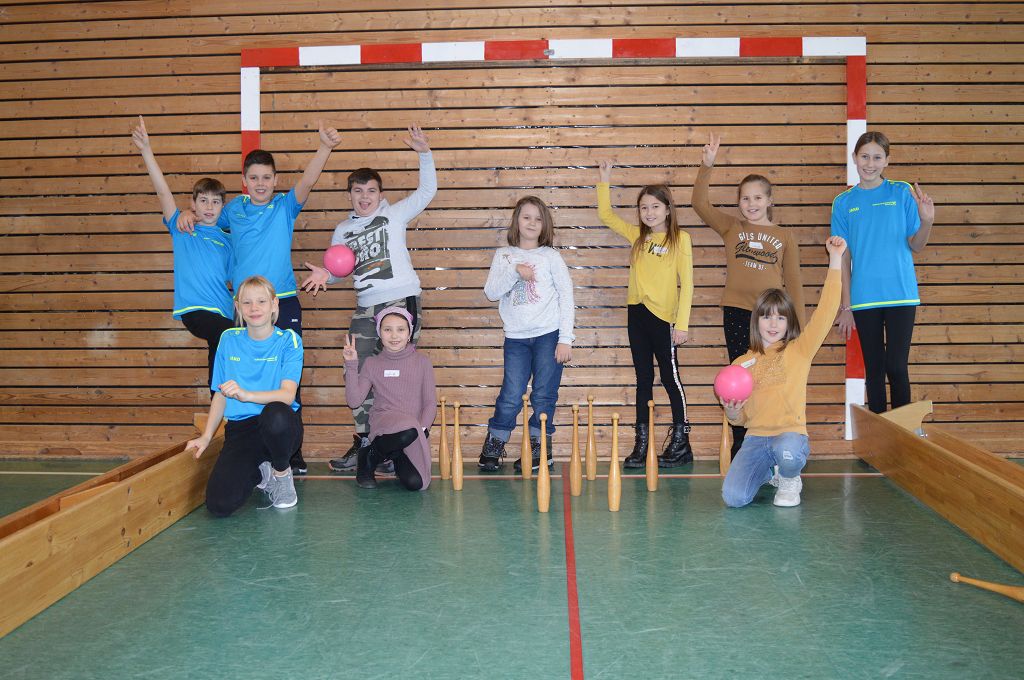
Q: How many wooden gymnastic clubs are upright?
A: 9